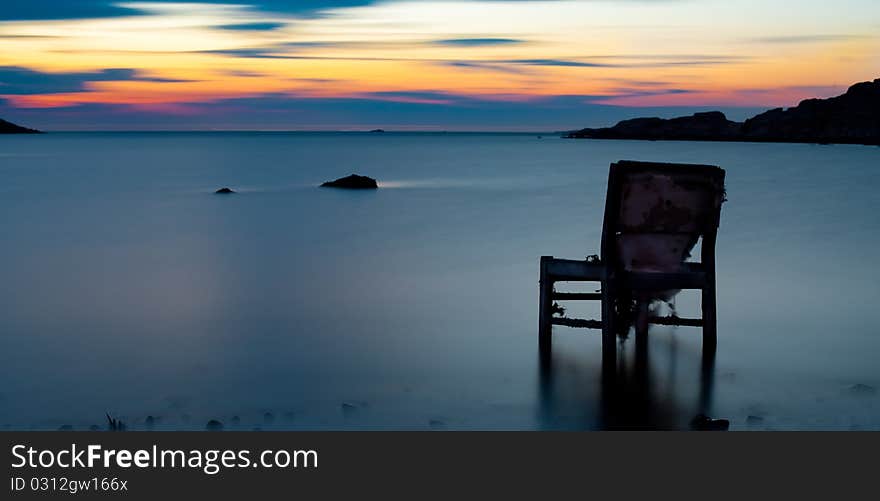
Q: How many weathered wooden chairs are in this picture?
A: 1